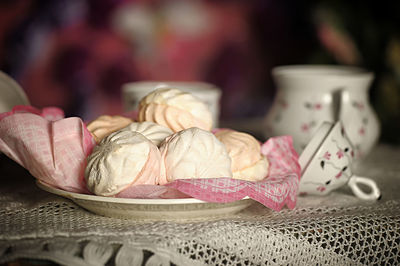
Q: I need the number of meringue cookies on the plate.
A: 6